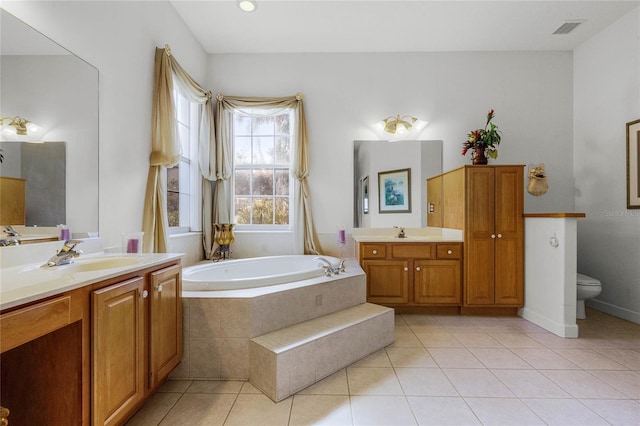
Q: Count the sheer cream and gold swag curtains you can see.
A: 2